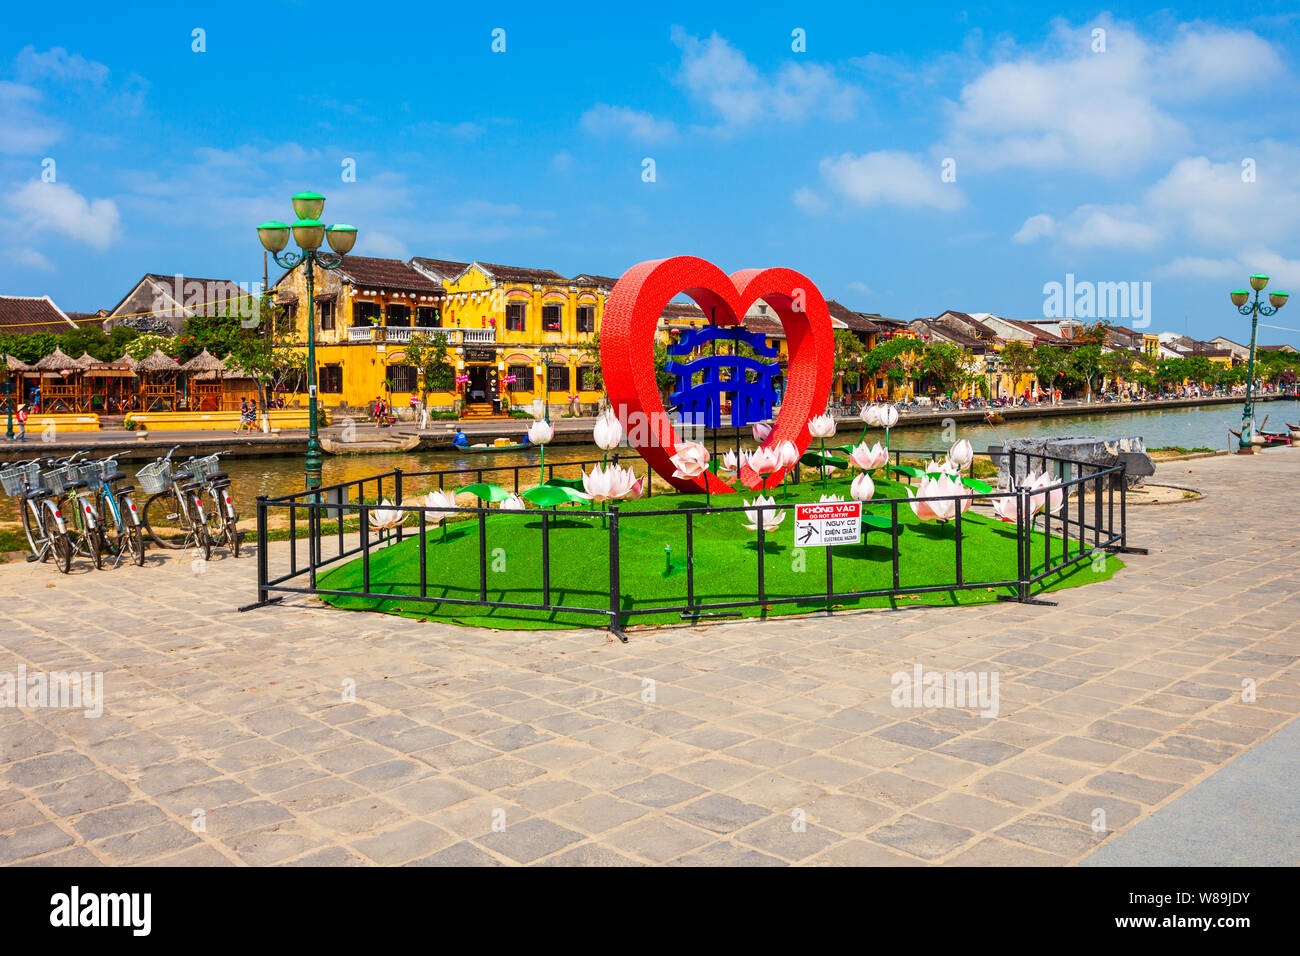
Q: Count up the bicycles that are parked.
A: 5